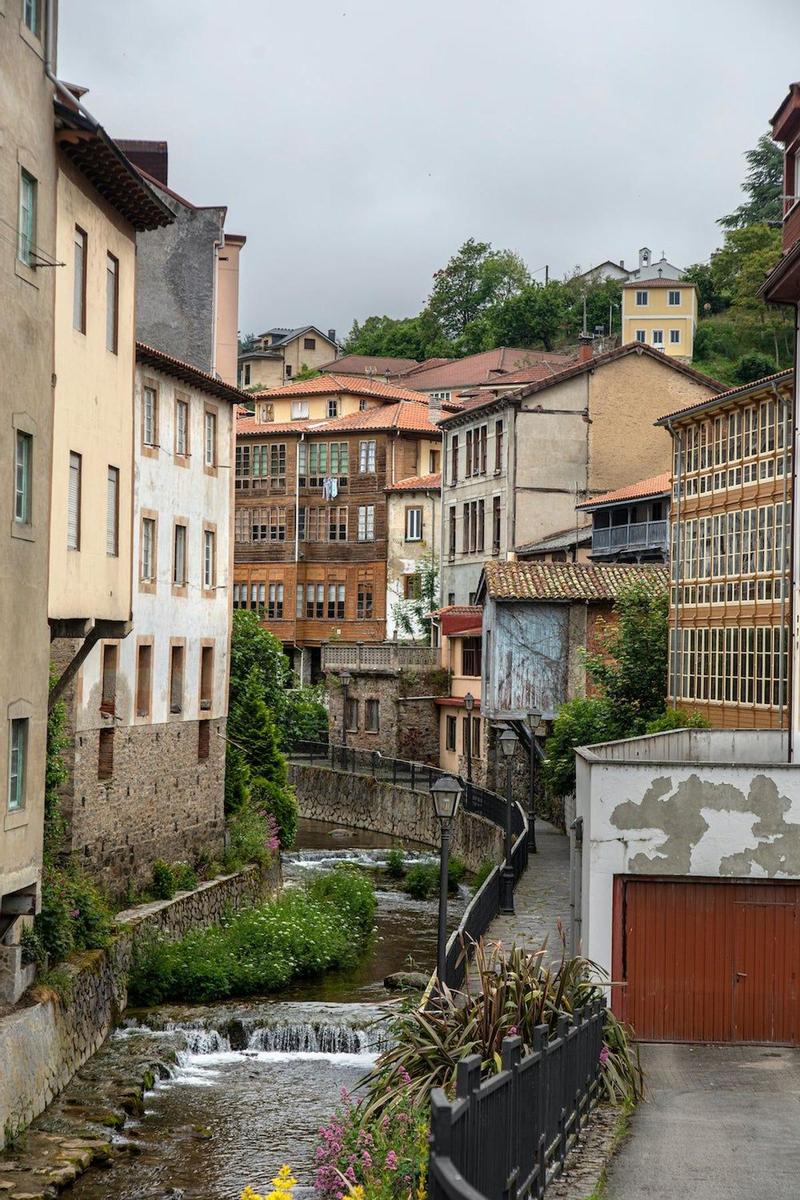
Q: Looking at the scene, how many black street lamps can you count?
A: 5